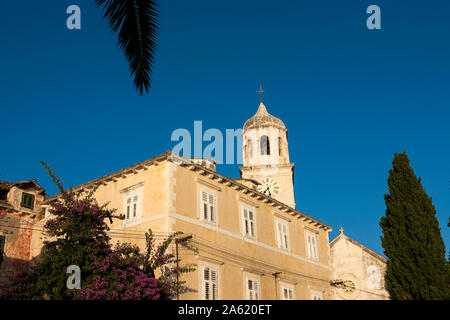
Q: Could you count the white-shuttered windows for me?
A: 9